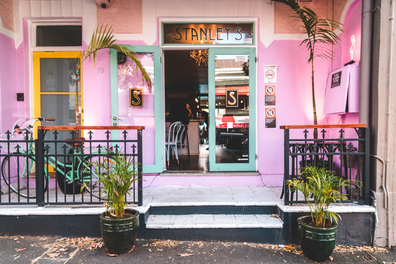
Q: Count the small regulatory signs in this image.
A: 3